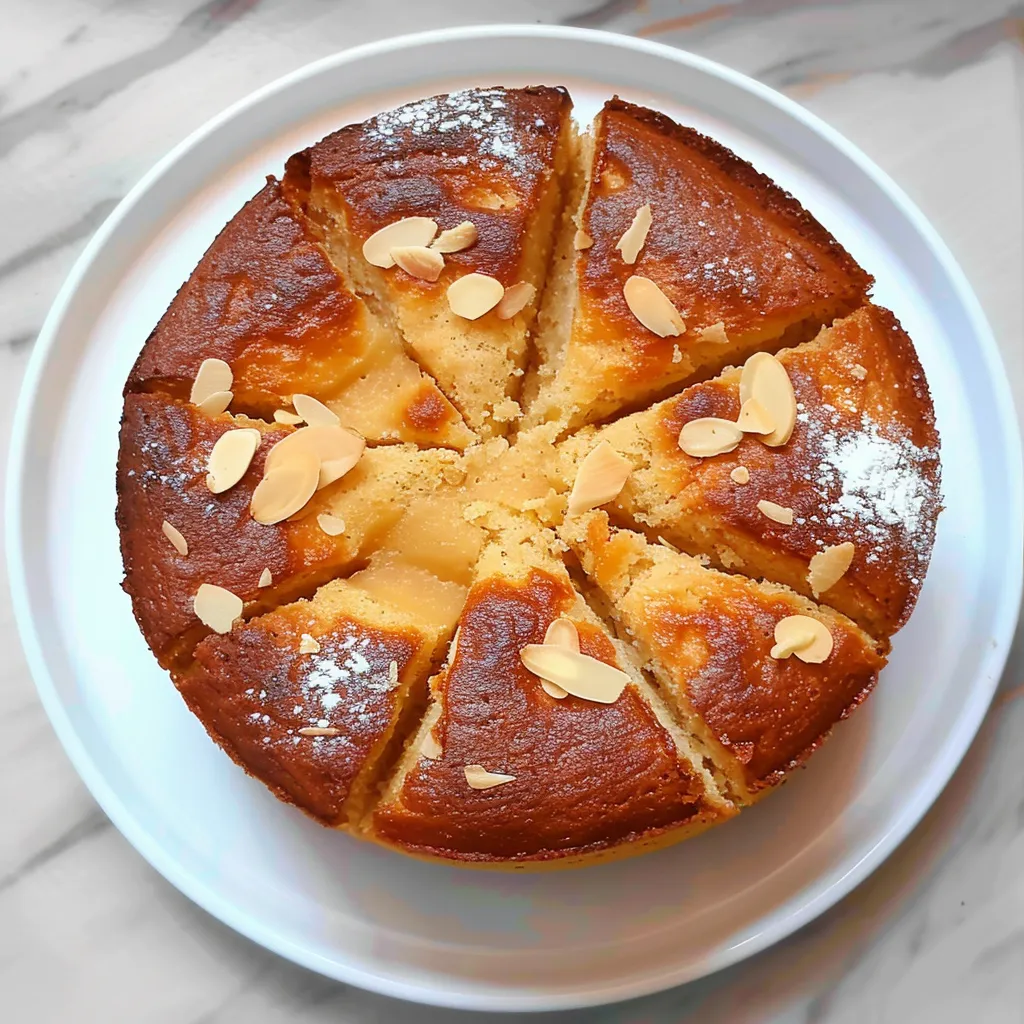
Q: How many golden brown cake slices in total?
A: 8